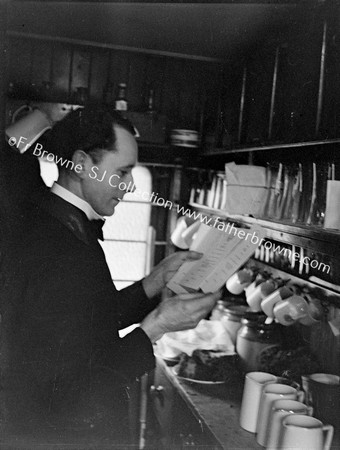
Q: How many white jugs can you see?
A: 4